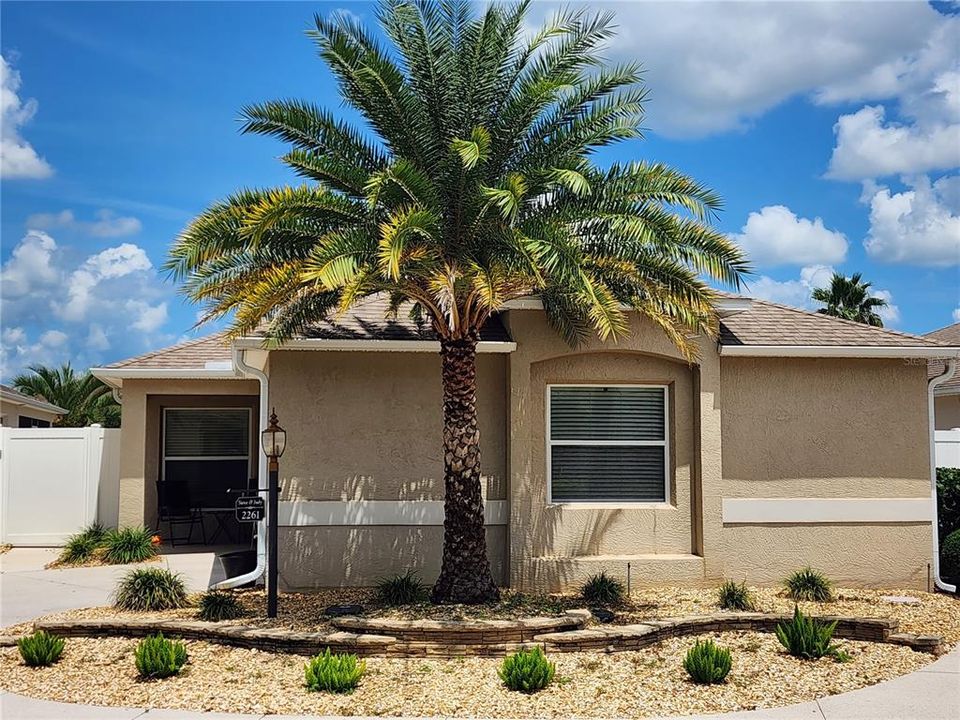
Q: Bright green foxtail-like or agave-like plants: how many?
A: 6